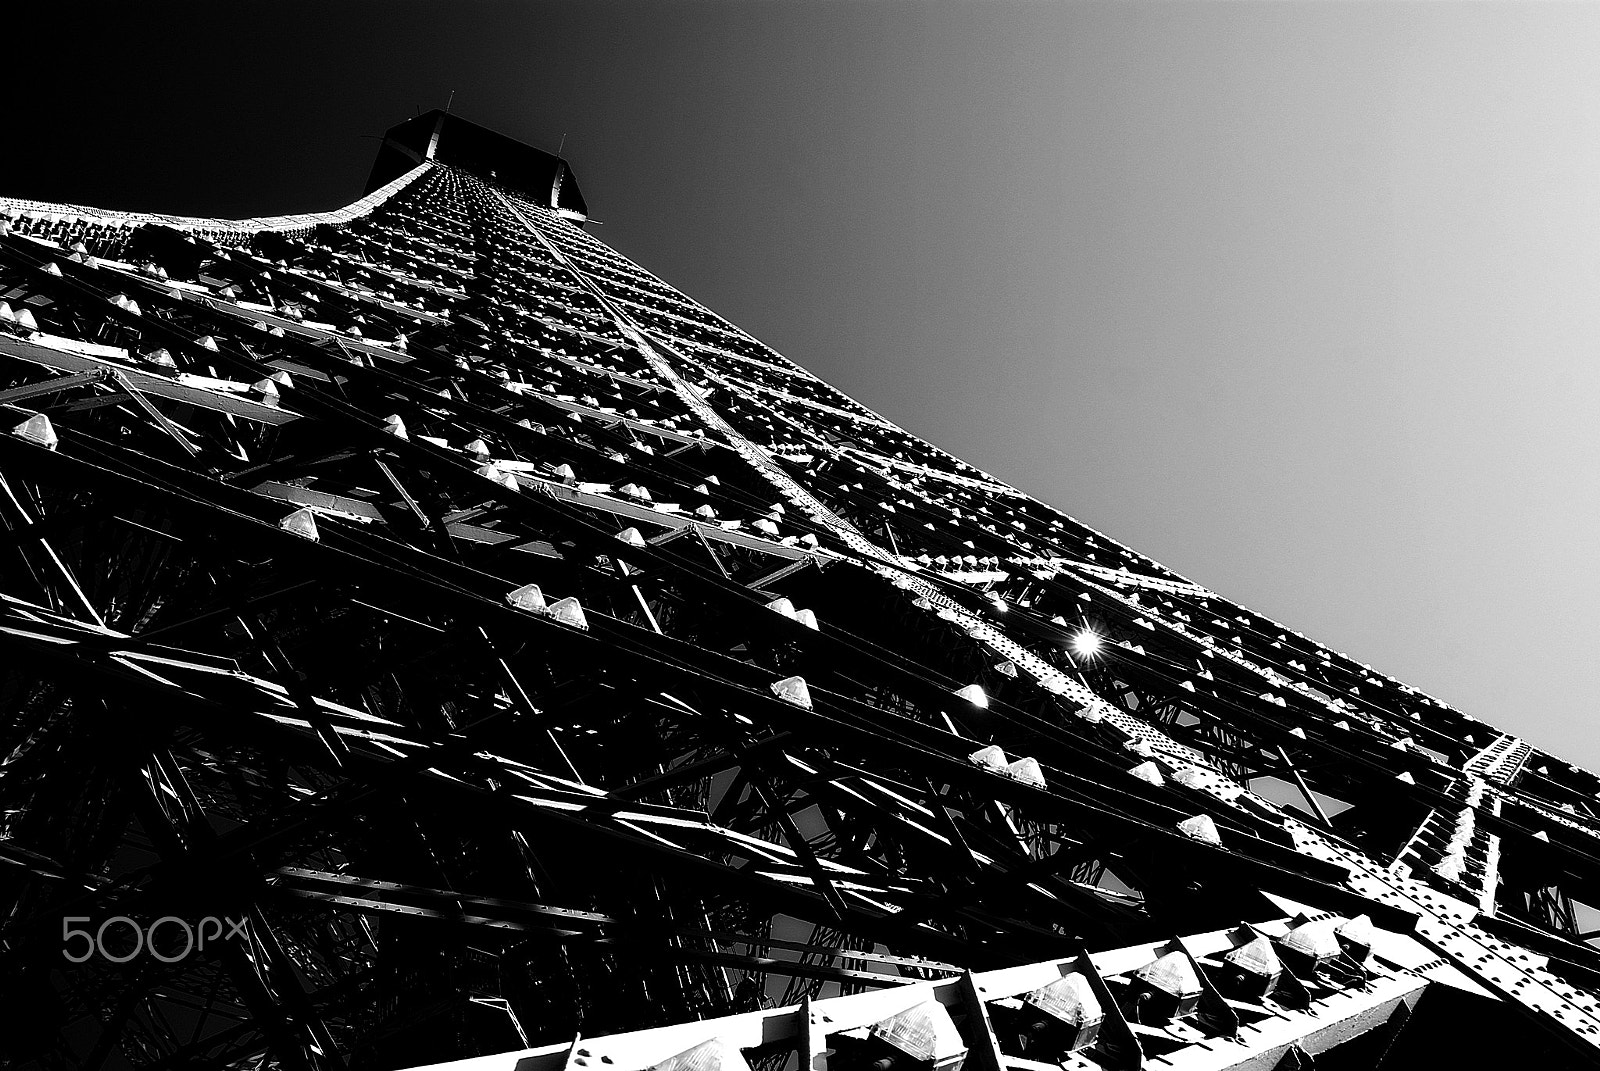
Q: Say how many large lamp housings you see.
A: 7